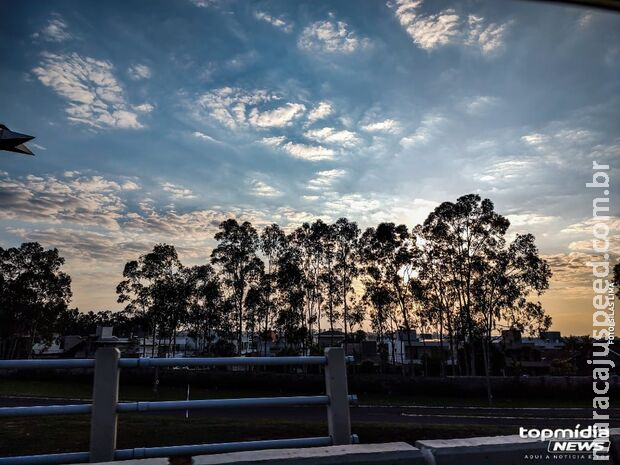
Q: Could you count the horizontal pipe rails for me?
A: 3